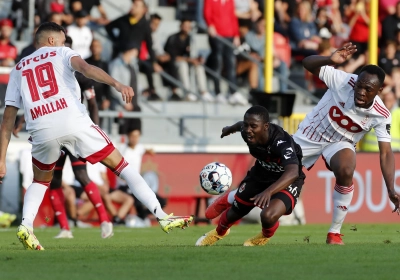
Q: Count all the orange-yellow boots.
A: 2